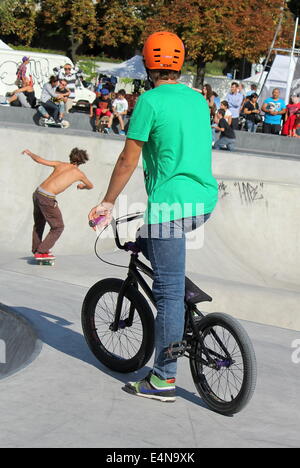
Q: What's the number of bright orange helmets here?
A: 1